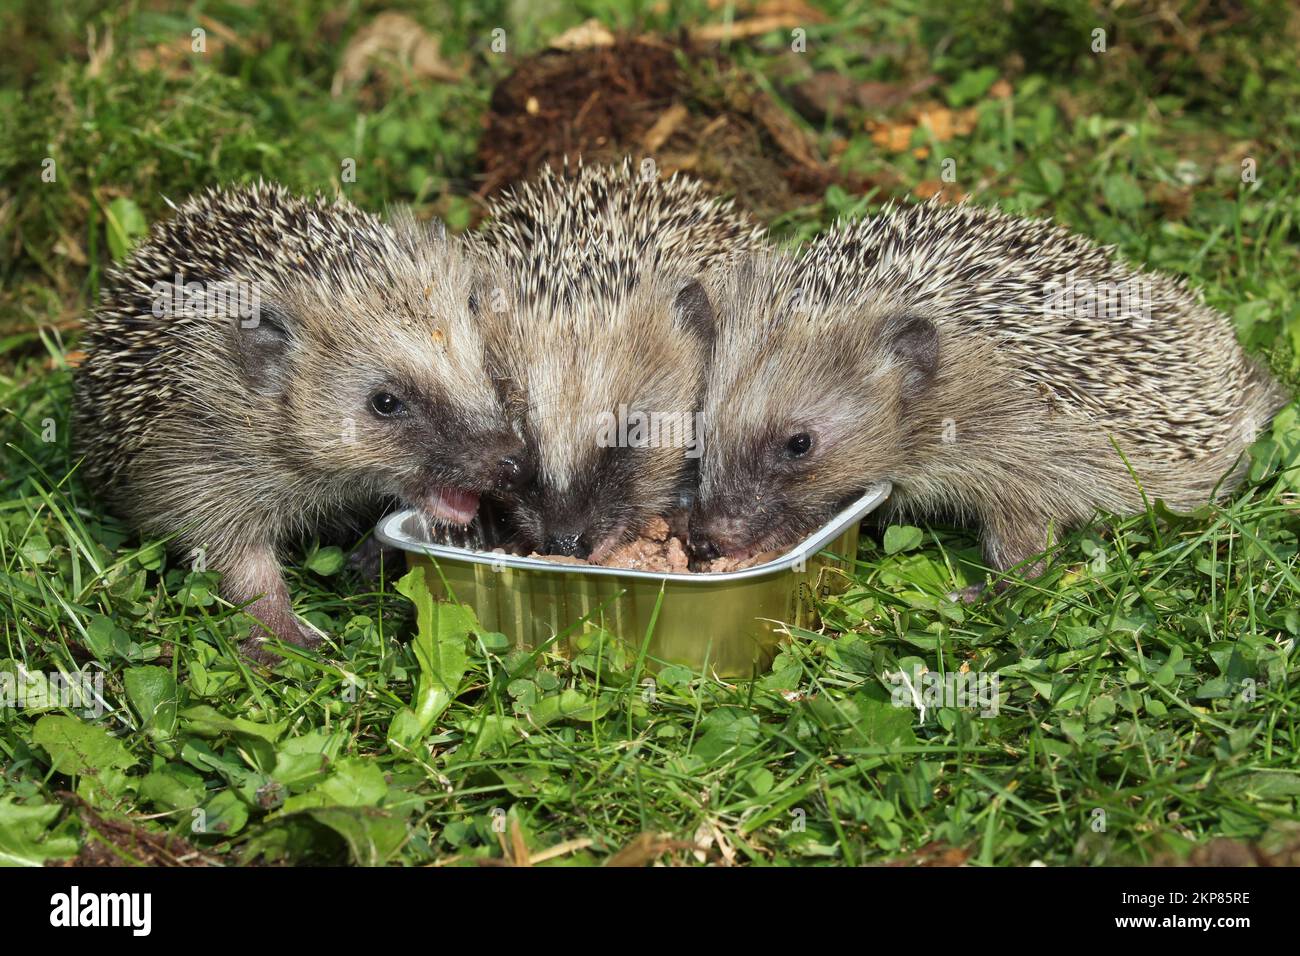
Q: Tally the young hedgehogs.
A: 3